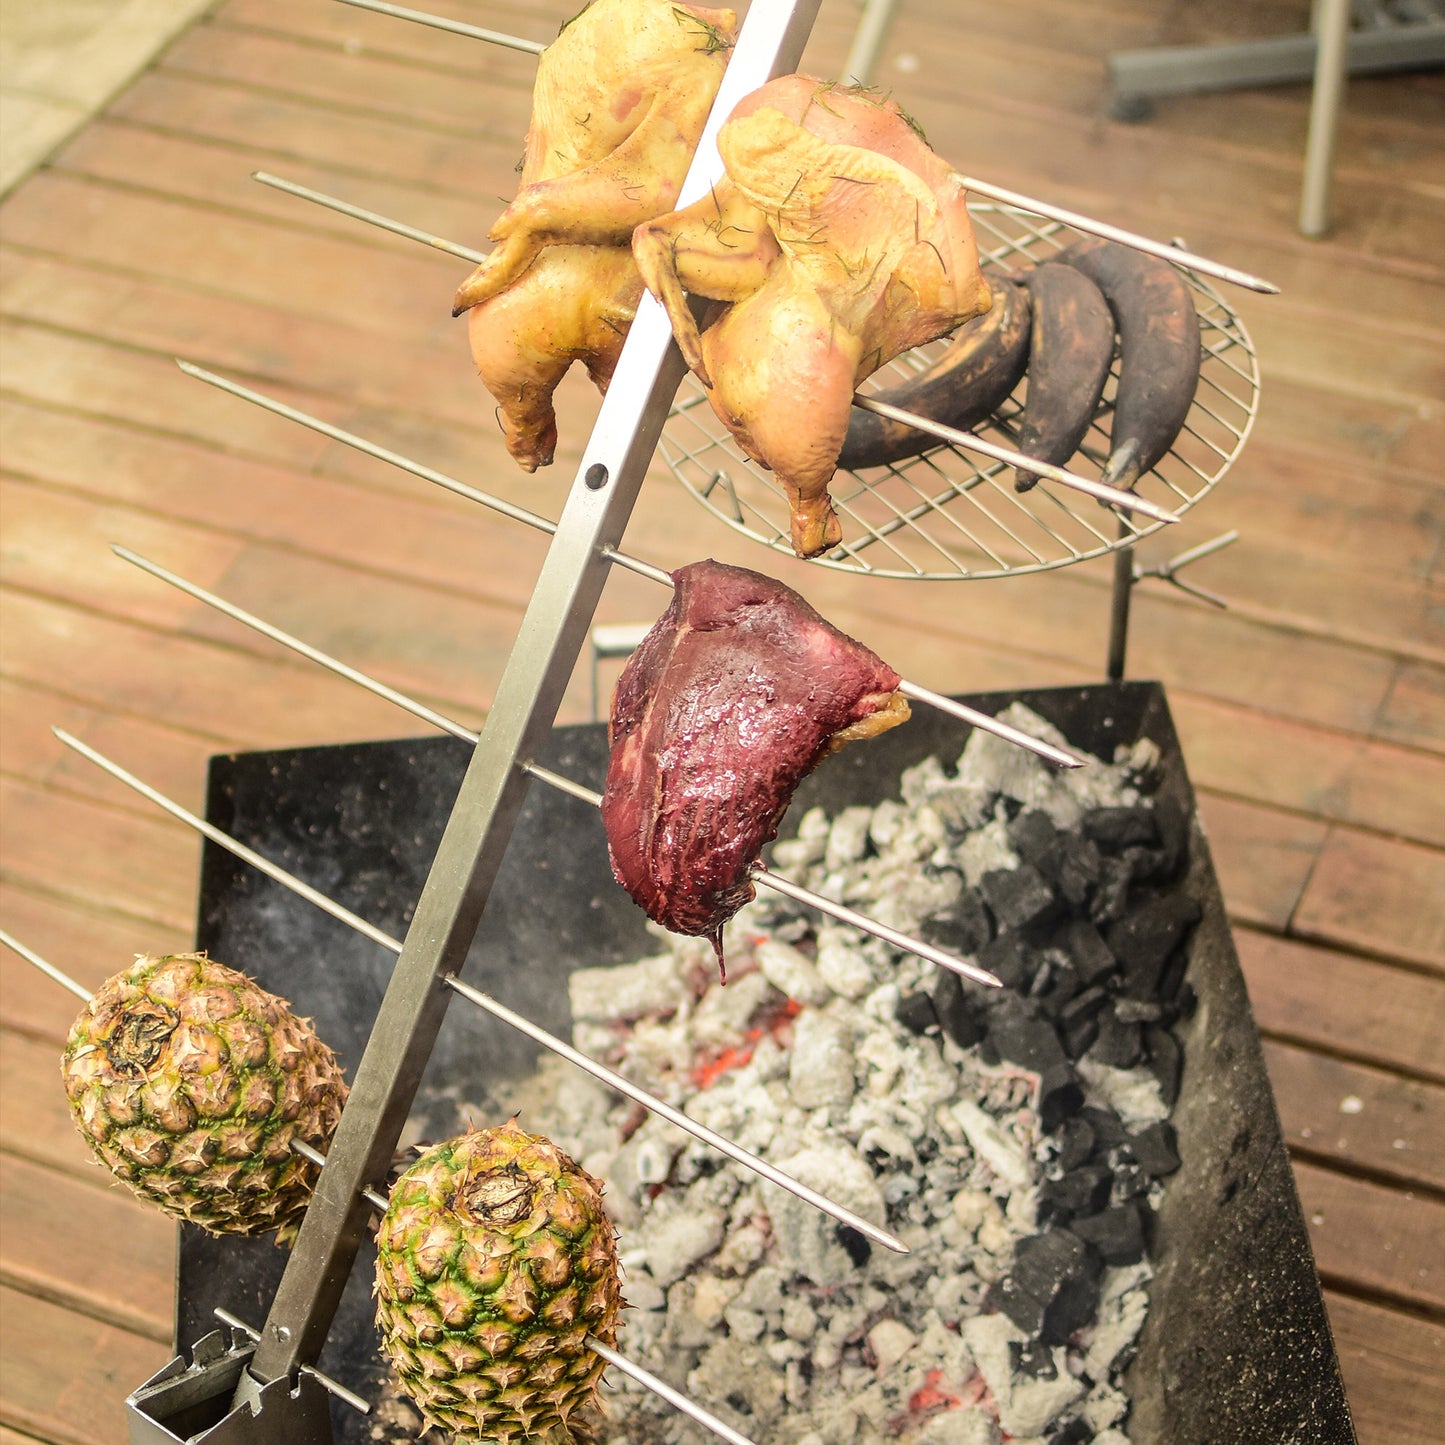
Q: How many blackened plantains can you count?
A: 3